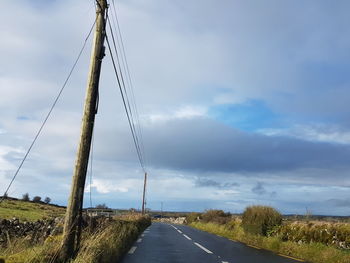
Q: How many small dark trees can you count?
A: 3